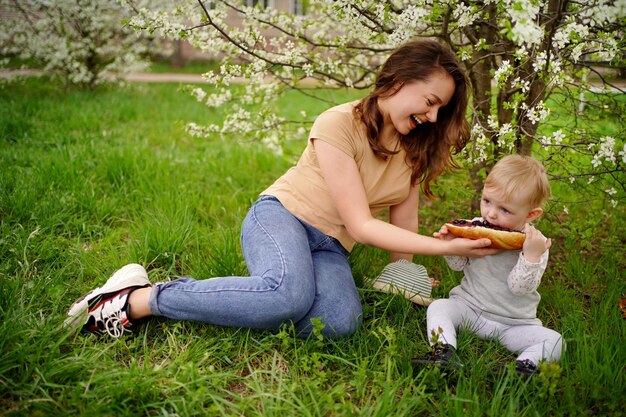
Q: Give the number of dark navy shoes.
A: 2